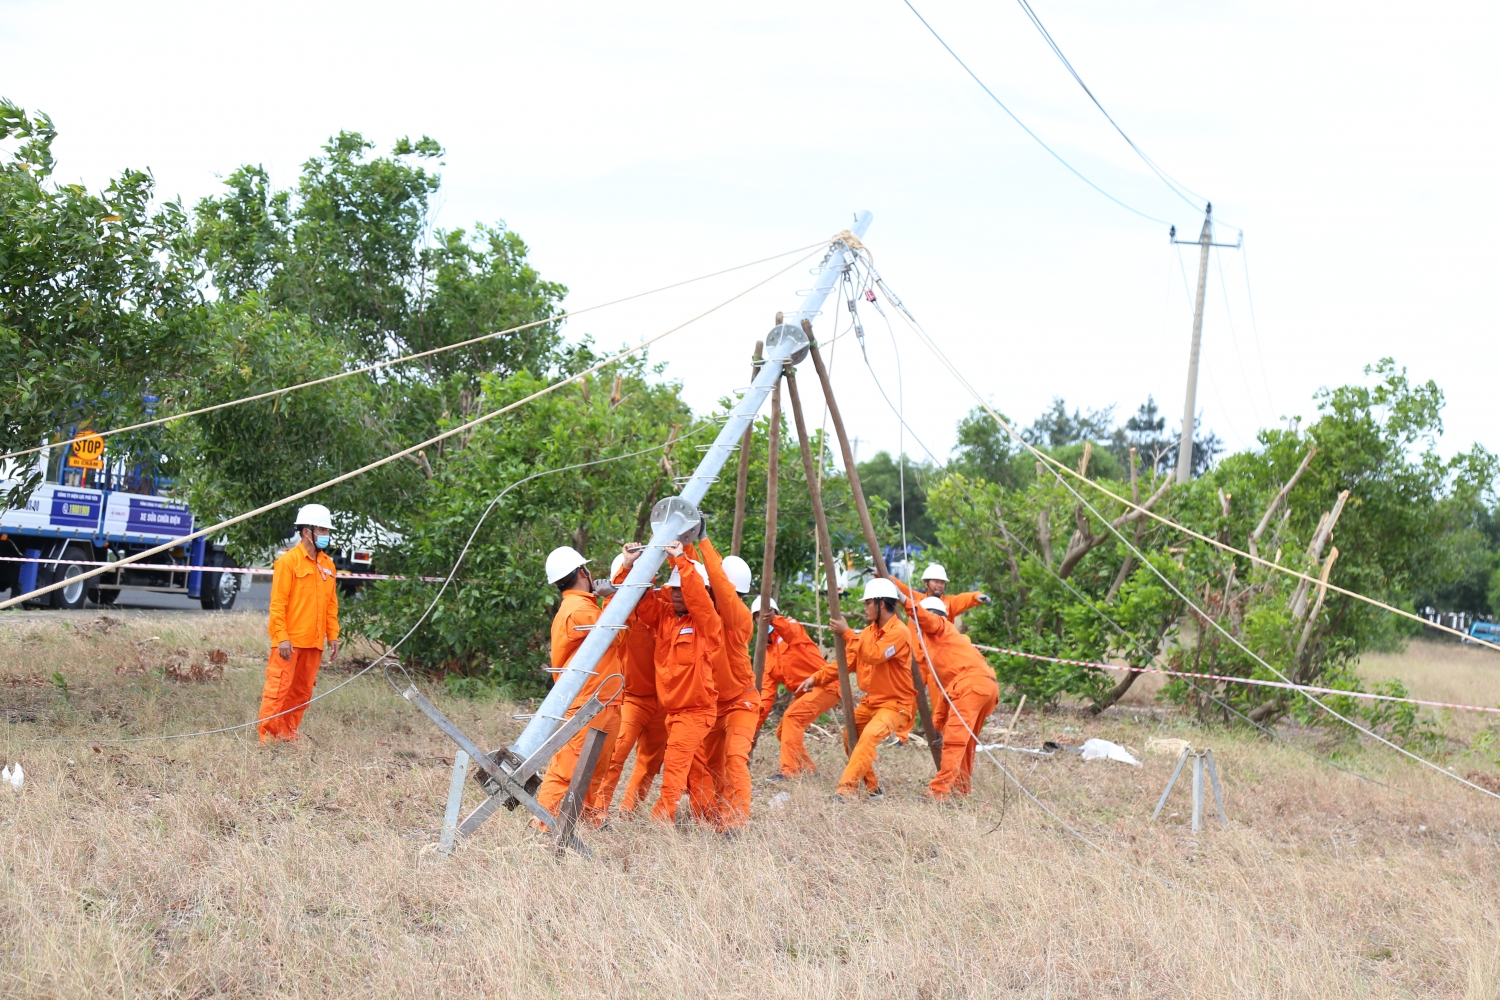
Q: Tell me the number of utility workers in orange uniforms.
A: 10